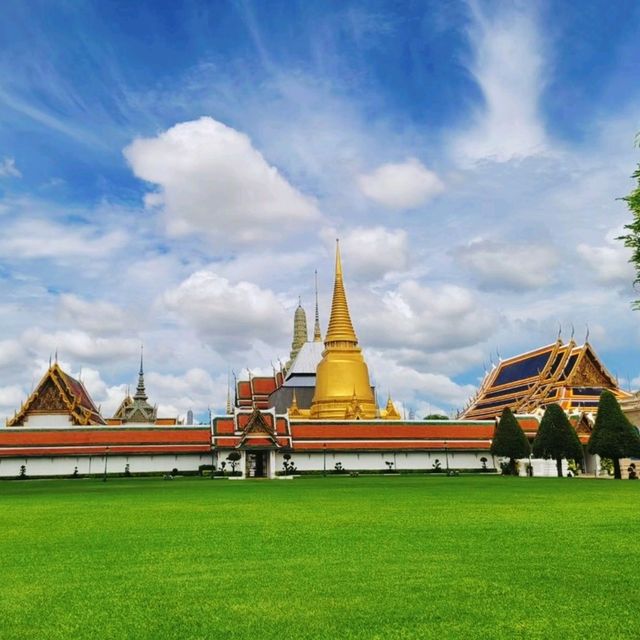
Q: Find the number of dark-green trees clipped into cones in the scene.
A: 3